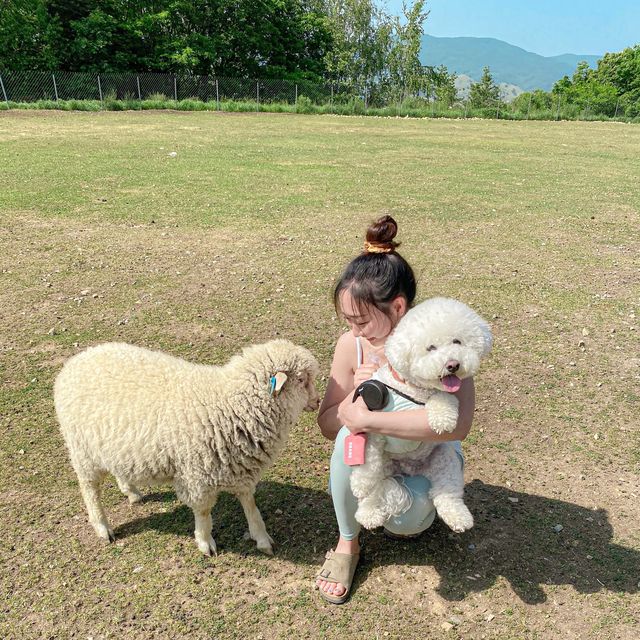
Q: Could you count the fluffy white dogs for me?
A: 1